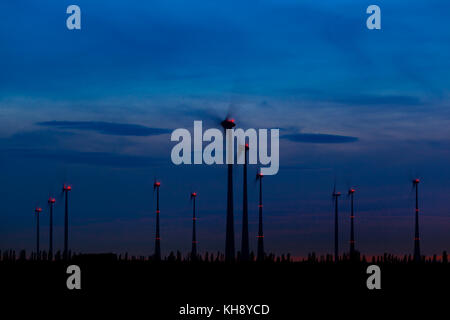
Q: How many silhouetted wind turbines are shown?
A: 11